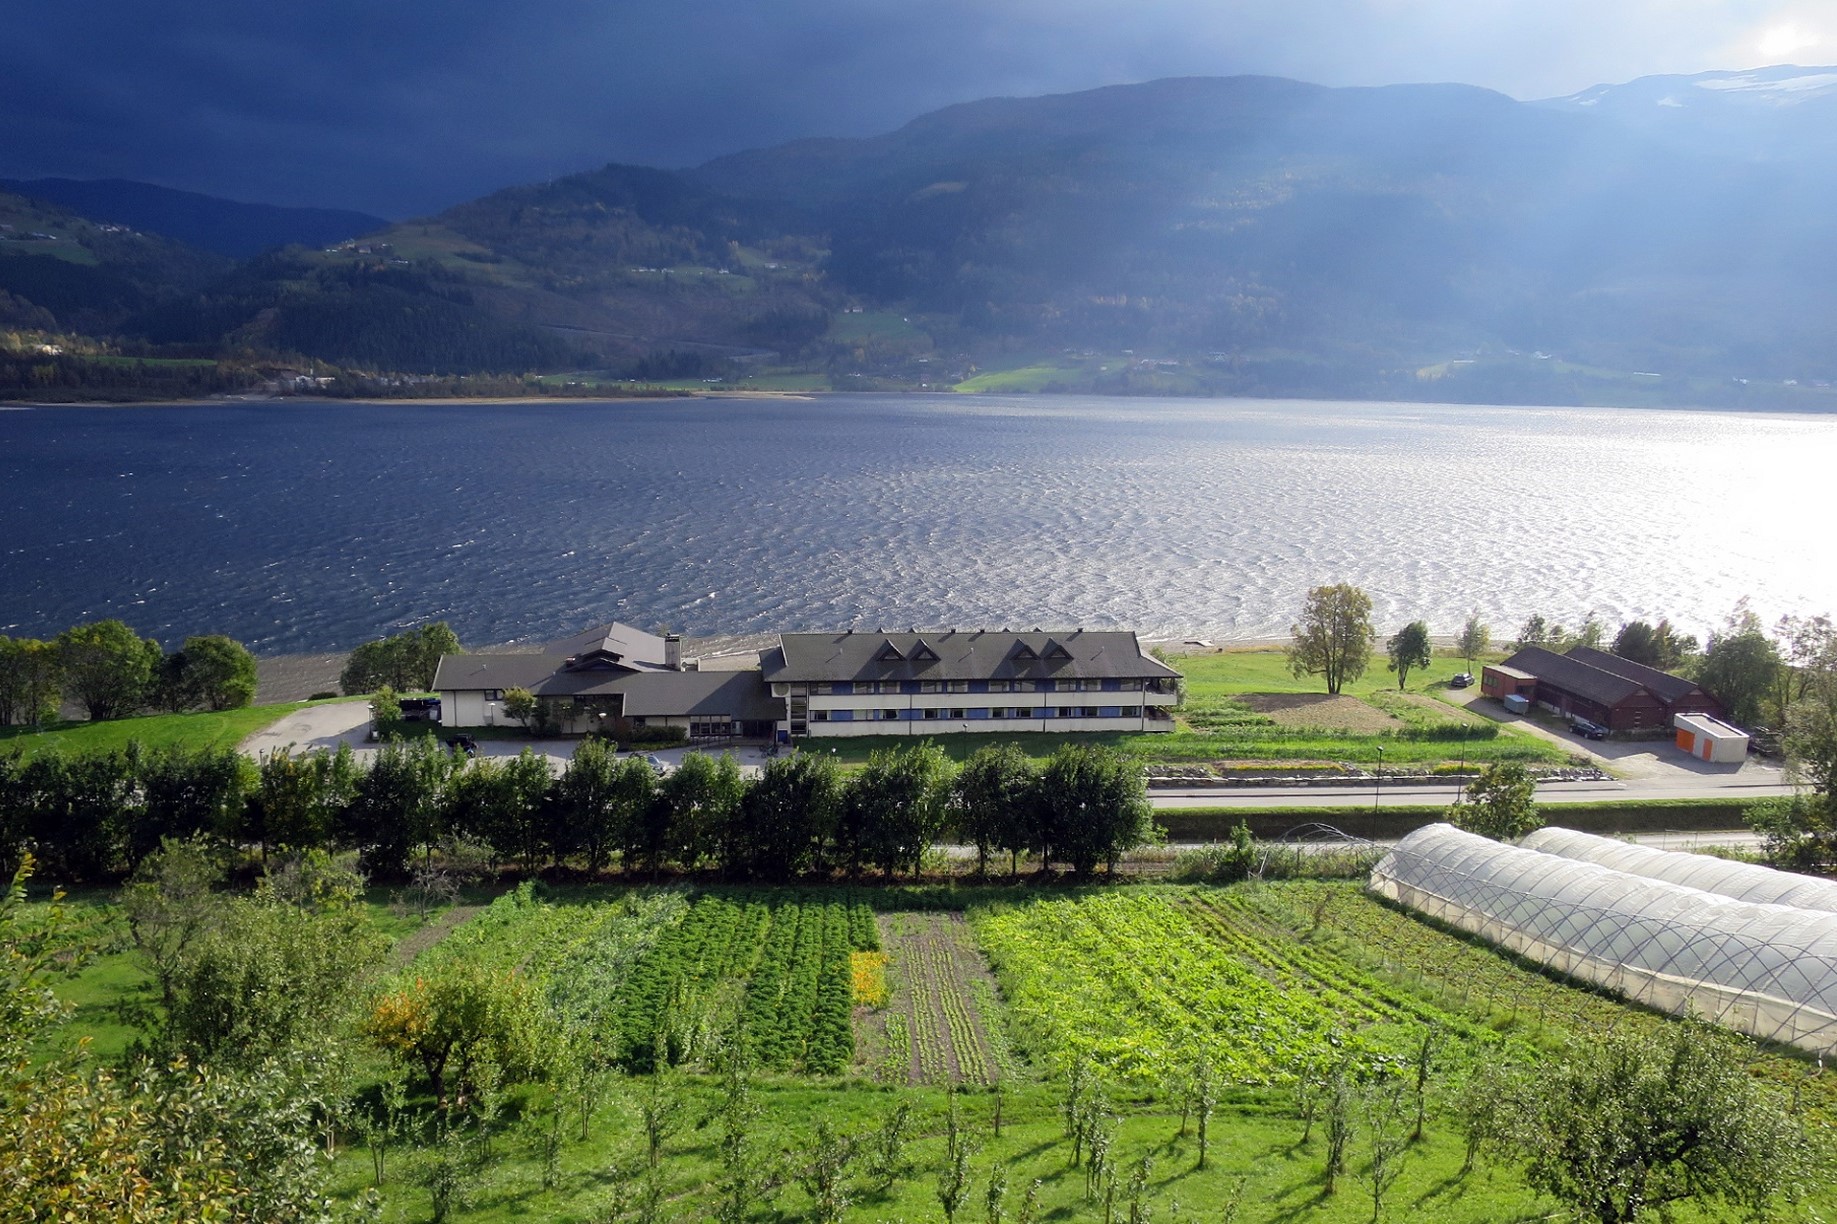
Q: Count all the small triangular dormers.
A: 4